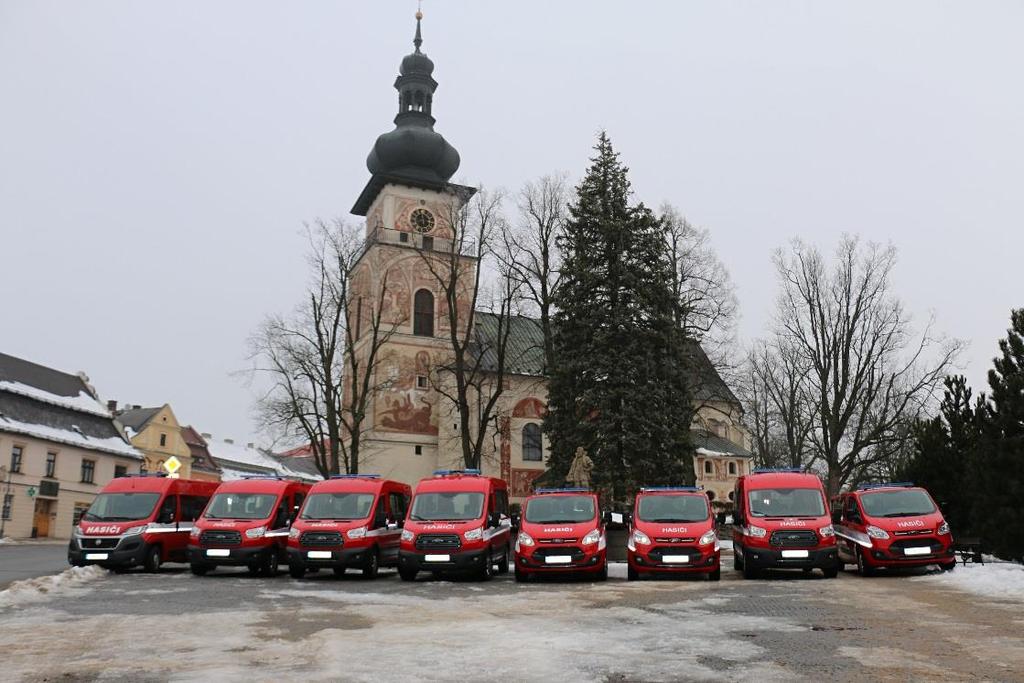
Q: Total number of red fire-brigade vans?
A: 8